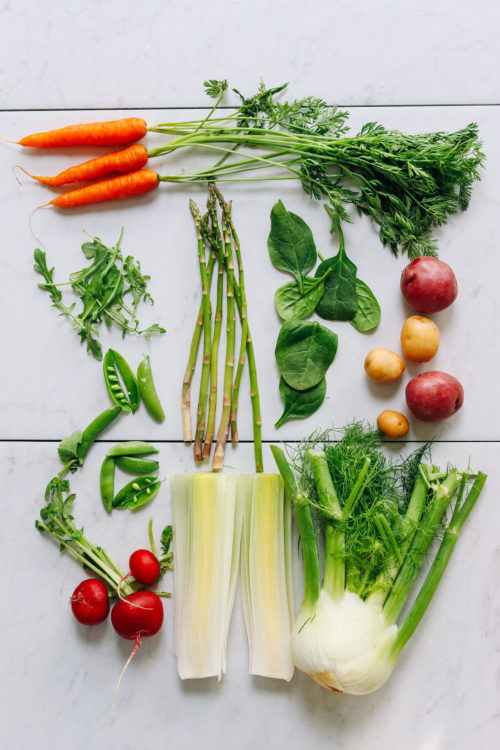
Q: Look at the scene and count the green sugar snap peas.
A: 7